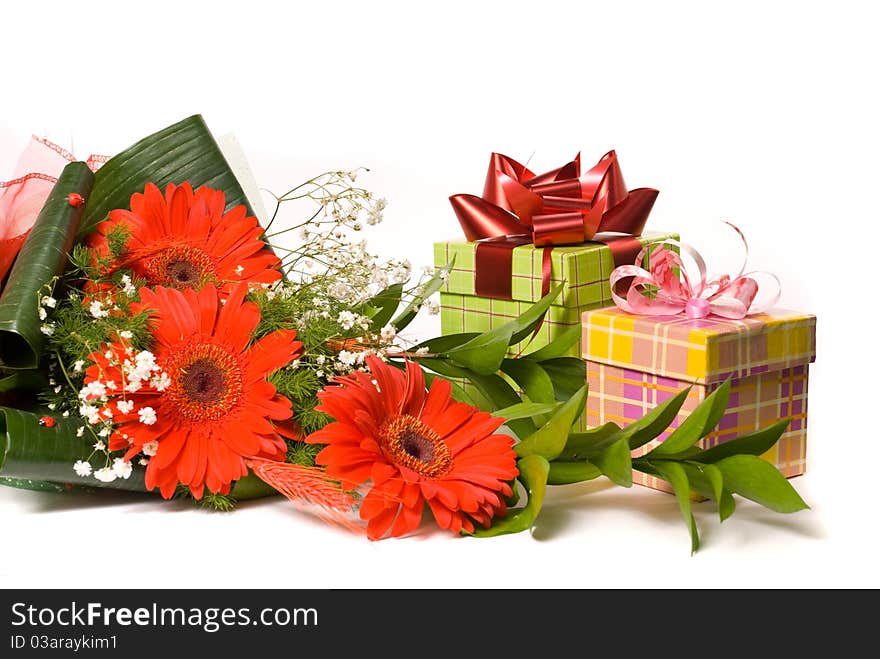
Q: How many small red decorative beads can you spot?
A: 2